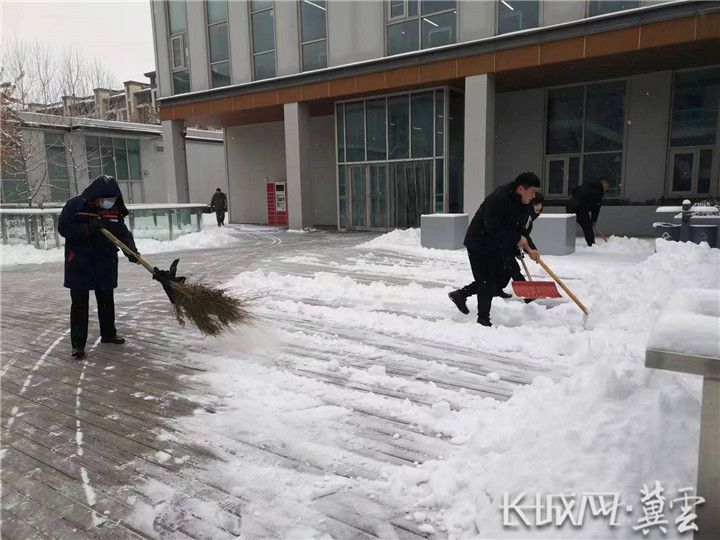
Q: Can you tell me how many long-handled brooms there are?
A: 1